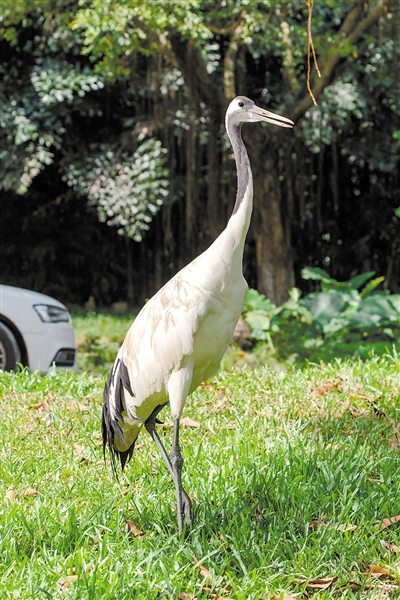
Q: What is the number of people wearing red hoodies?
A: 0